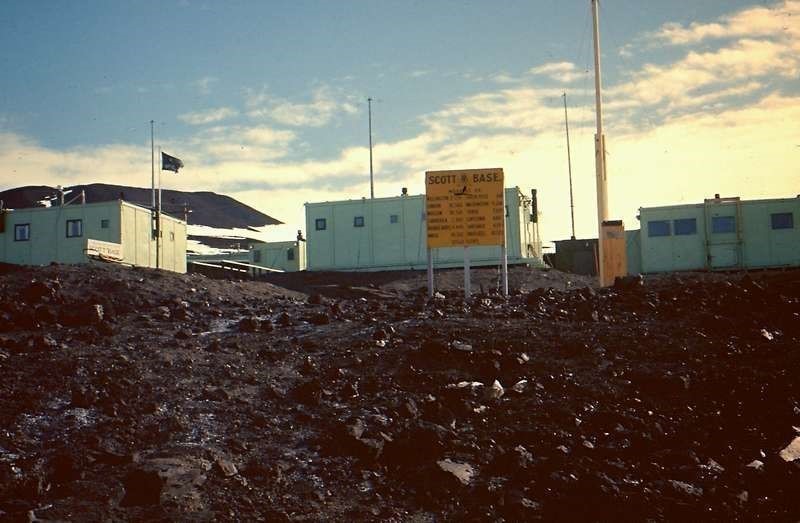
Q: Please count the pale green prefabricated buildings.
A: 4